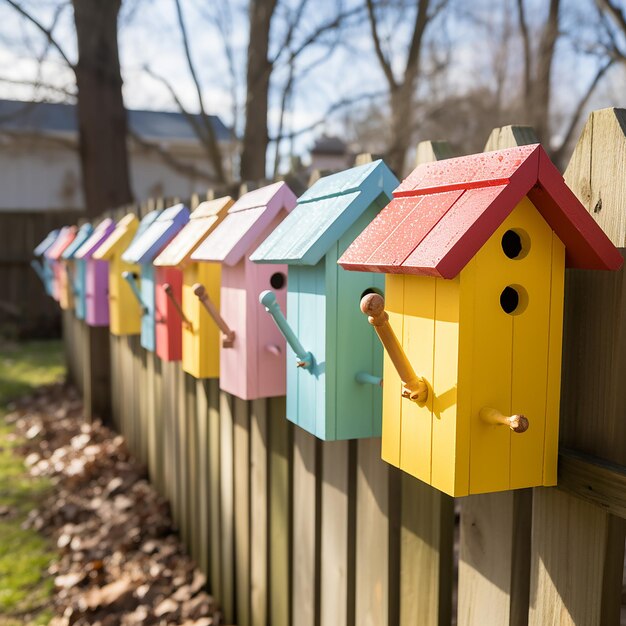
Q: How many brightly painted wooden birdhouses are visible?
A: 12